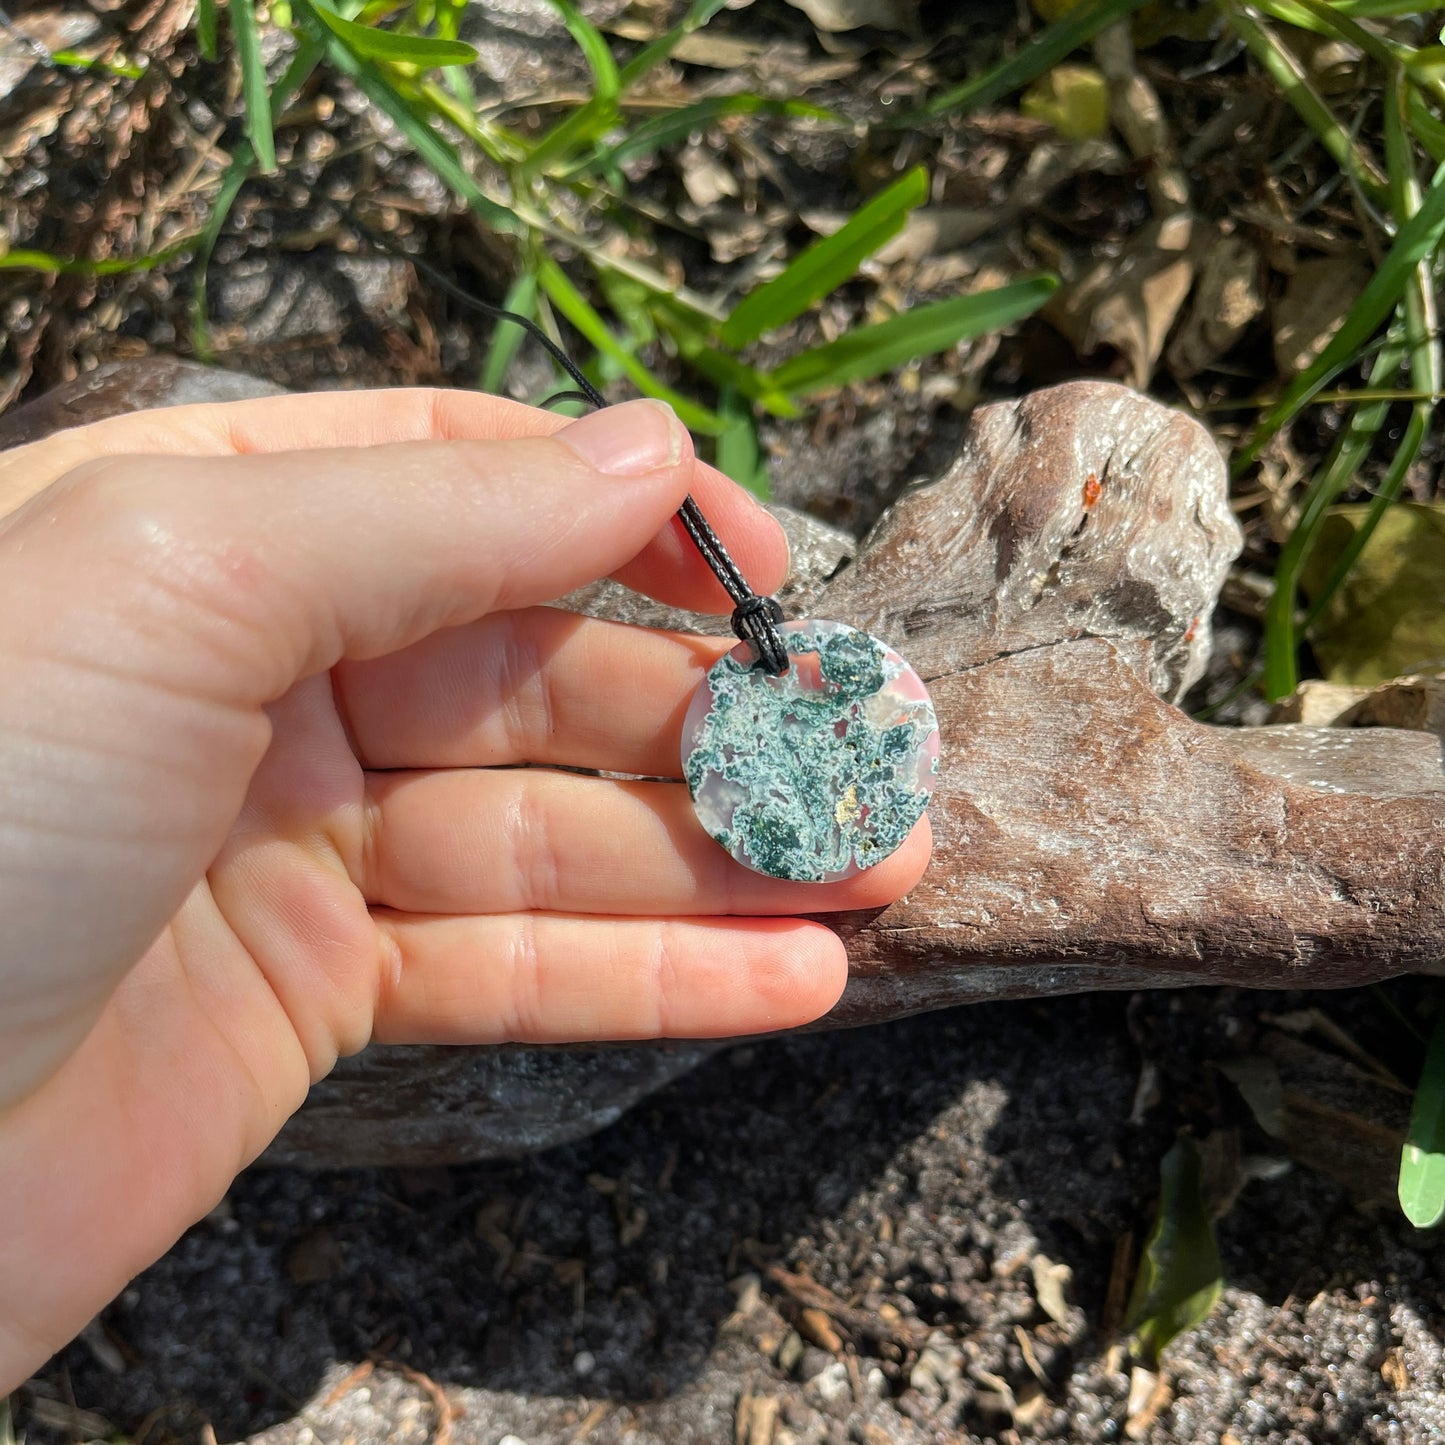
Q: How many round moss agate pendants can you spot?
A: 1